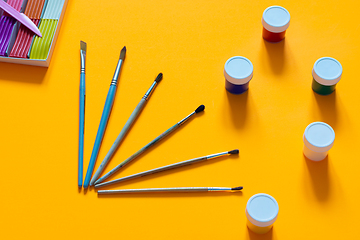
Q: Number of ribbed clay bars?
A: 6